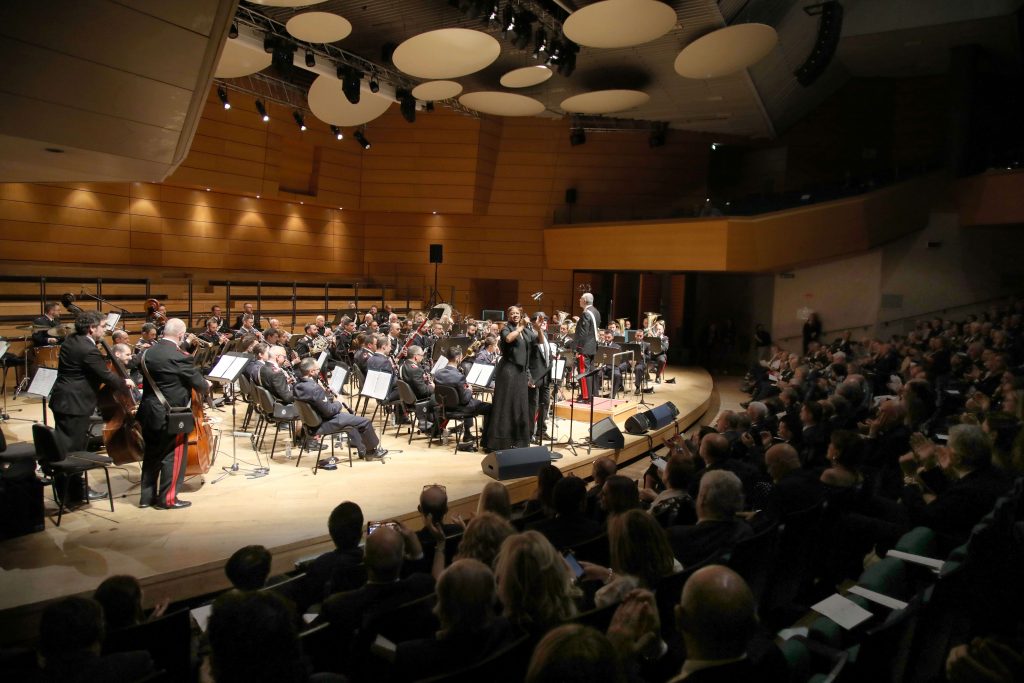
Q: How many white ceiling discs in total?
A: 11